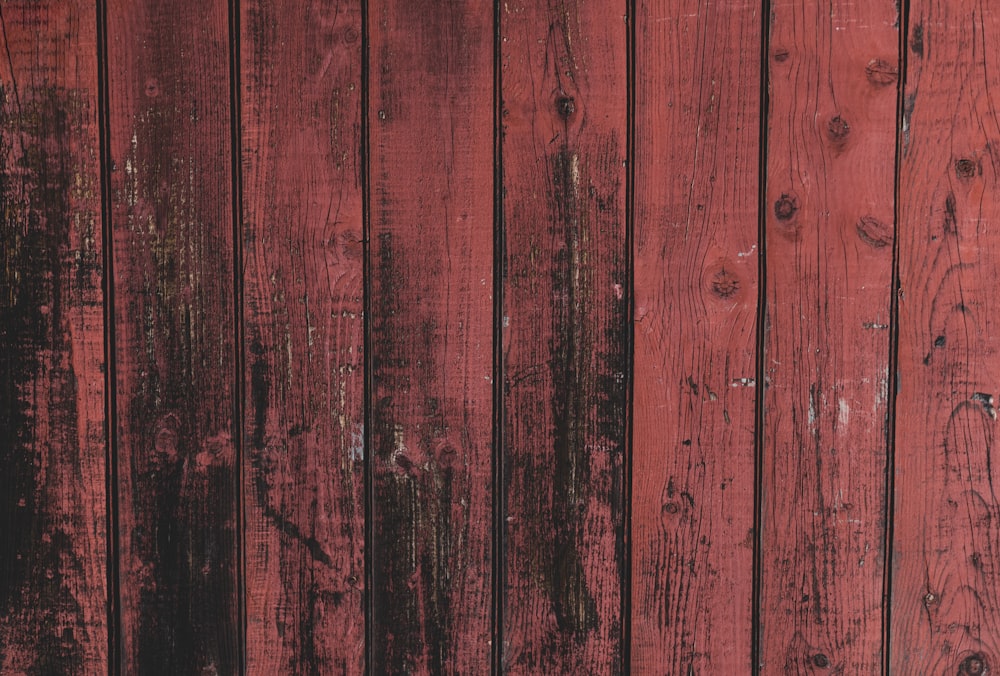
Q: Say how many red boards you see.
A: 8